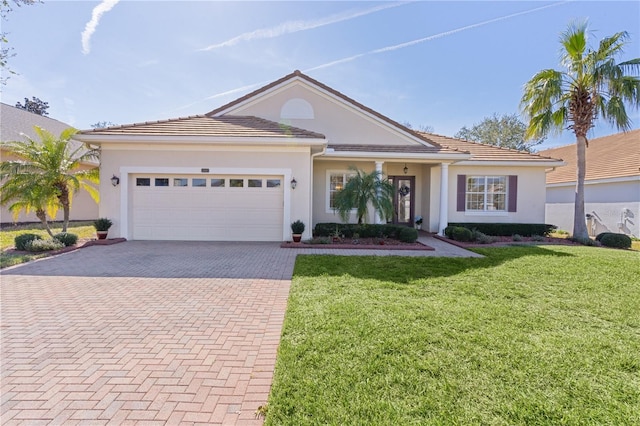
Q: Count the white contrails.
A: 3